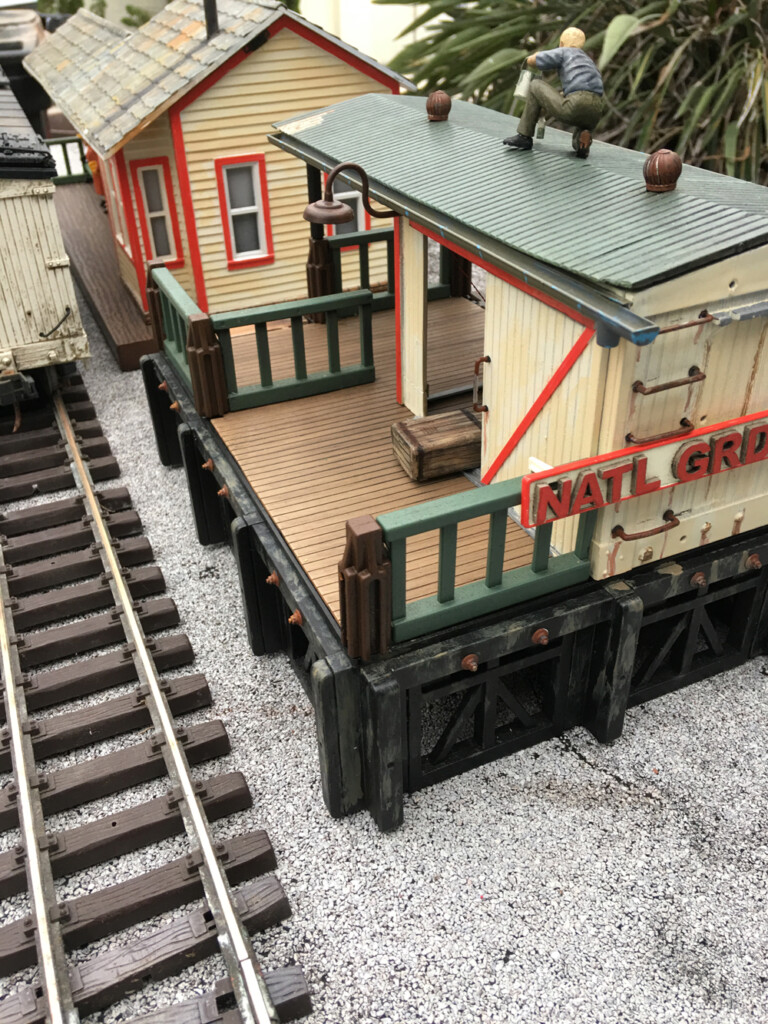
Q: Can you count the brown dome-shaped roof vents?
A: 2